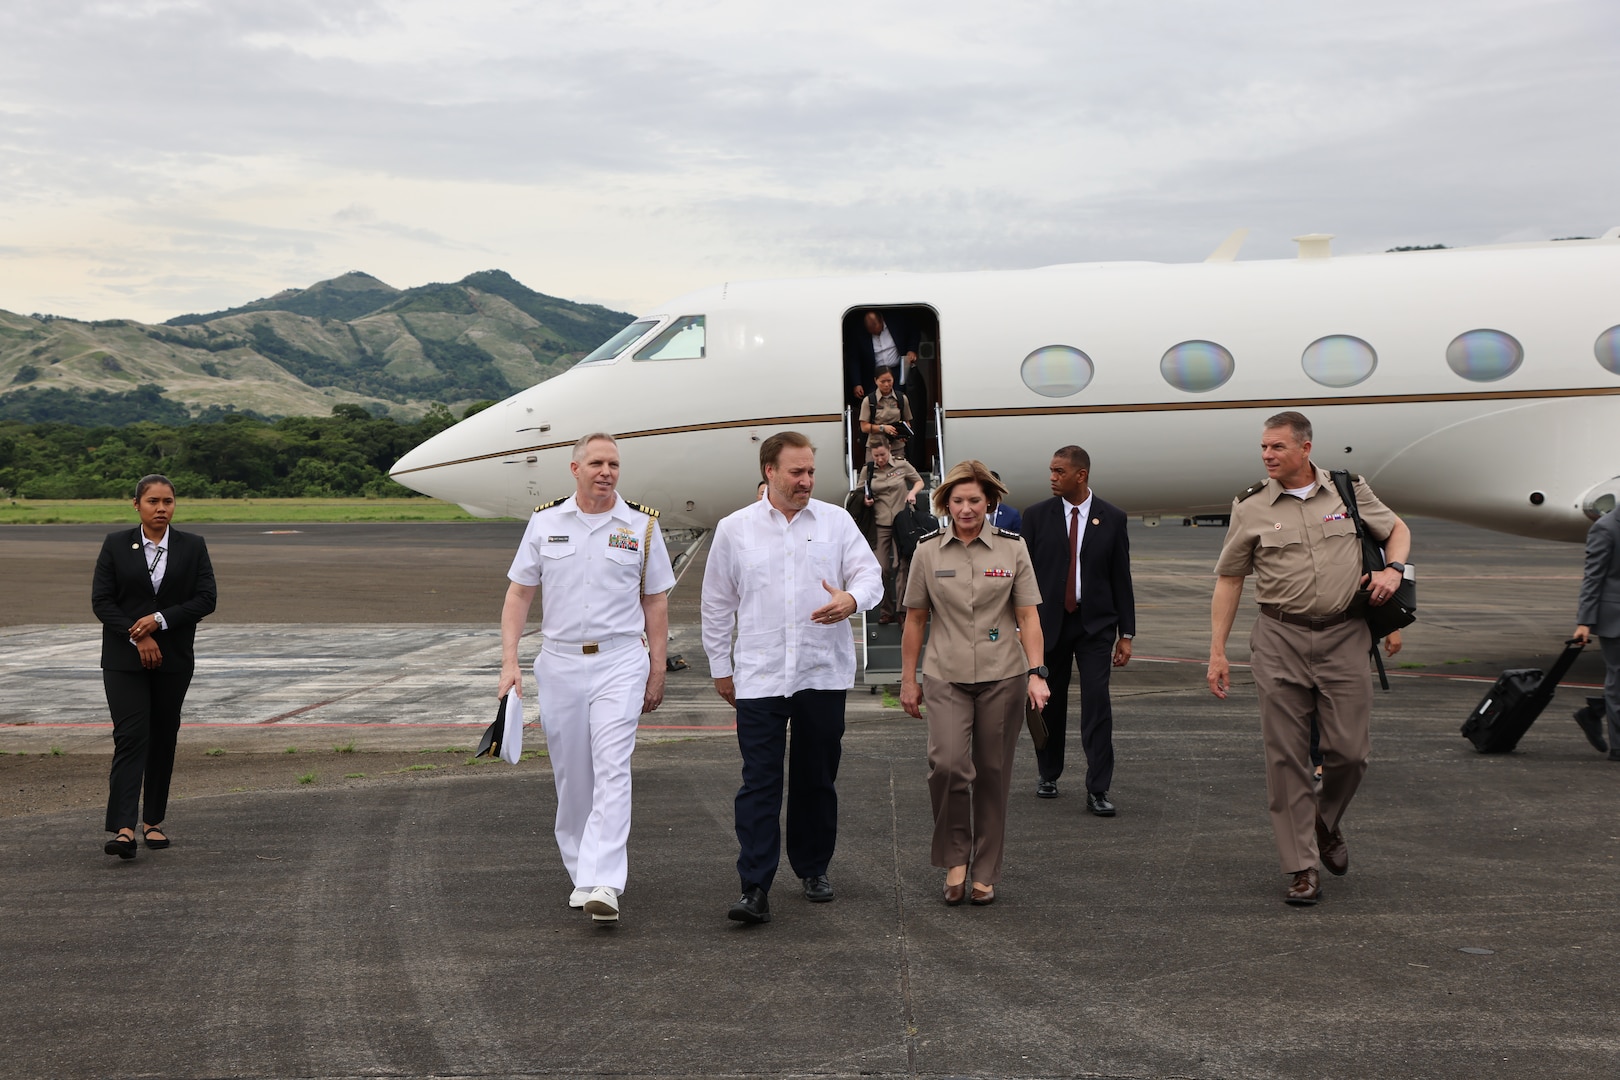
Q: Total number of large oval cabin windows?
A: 5